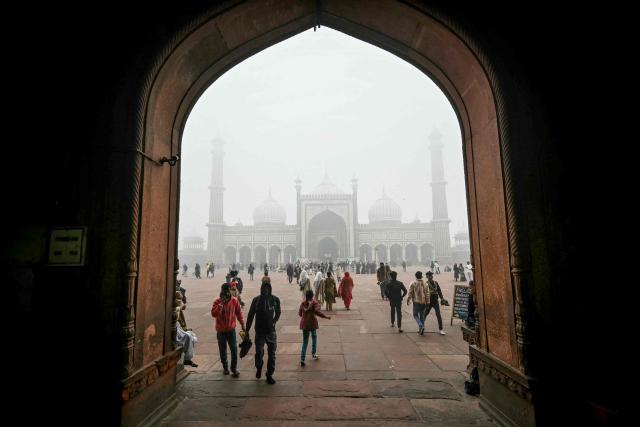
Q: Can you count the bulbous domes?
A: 3